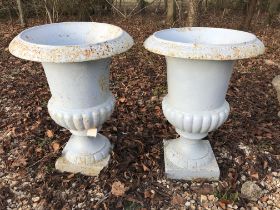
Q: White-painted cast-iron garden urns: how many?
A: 2